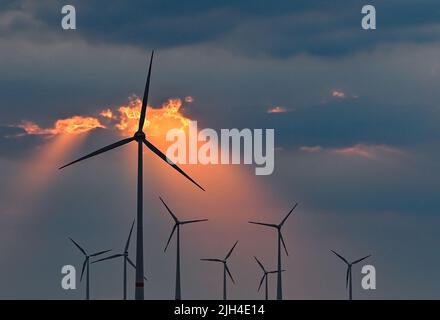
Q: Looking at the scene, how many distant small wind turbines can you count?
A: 7